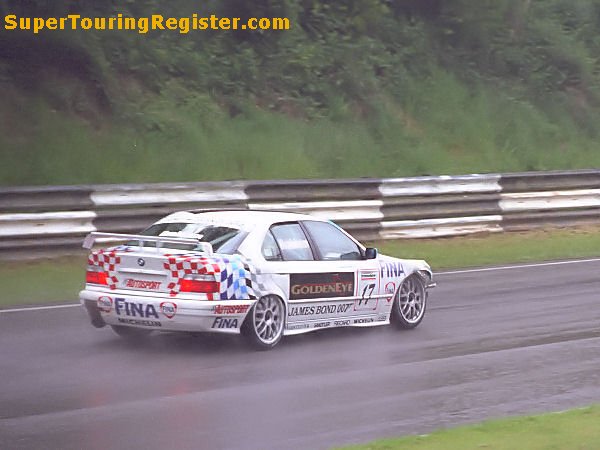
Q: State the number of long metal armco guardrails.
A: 3